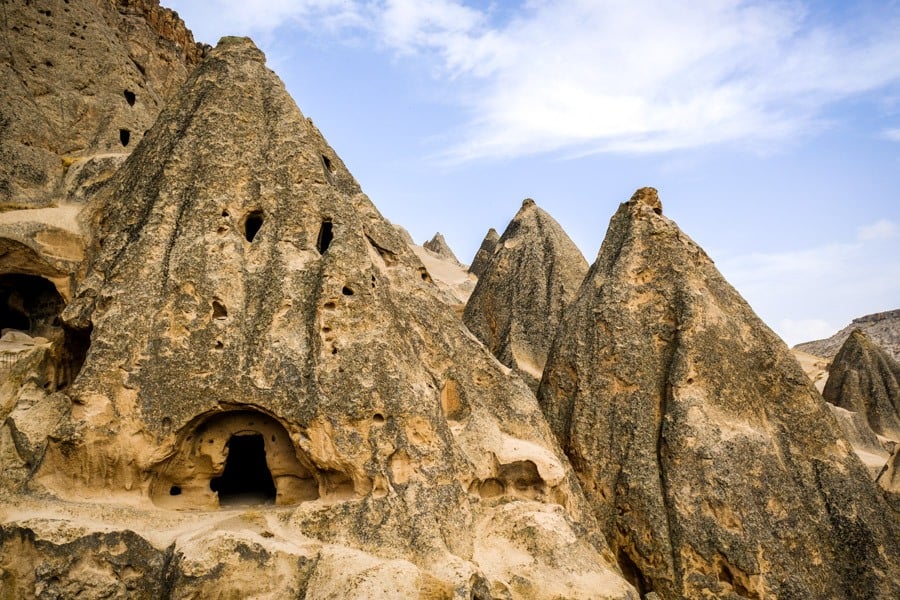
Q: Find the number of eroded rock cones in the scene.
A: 6